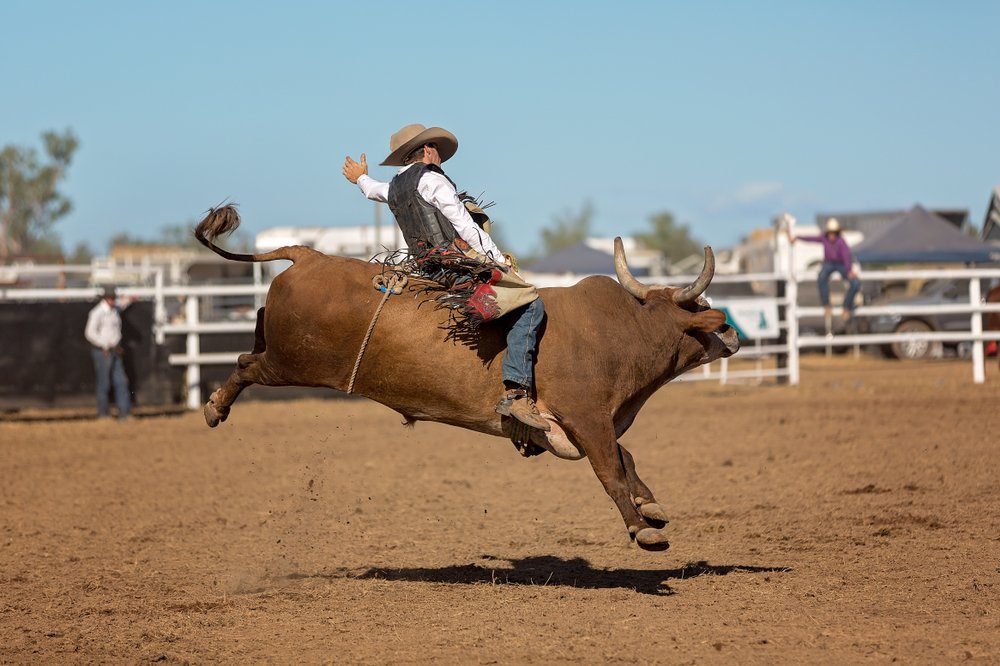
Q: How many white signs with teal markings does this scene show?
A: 1